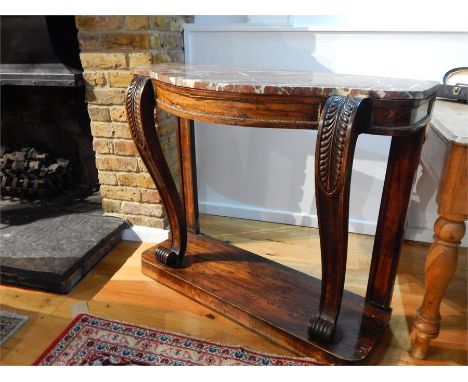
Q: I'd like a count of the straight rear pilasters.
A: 2